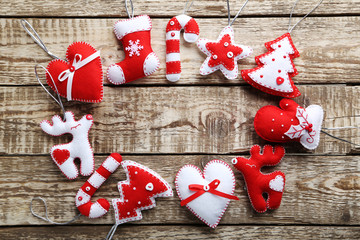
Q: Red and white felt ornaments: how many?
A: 11